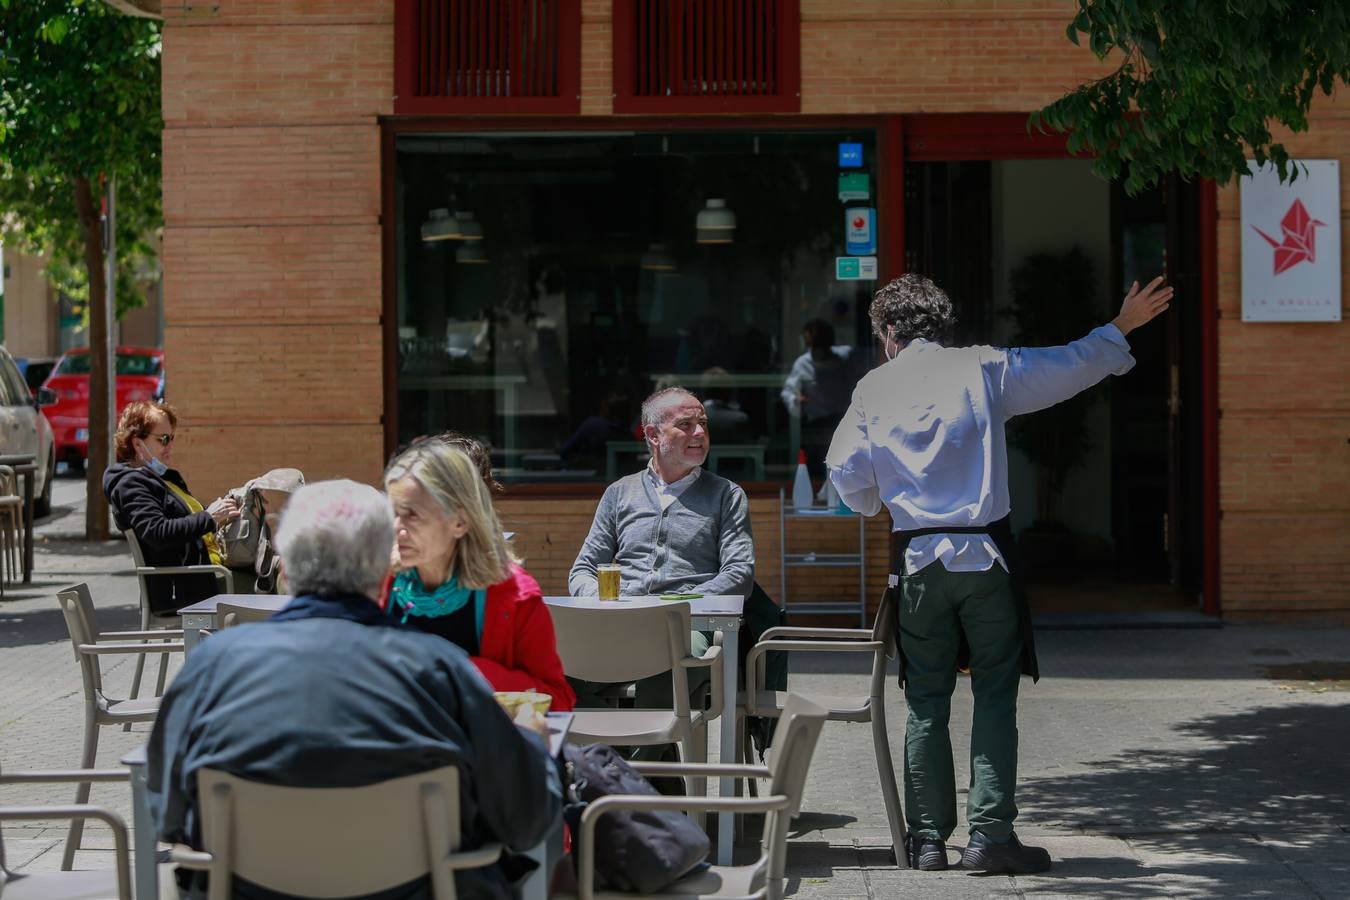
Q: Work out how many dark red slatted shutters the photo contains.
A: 2